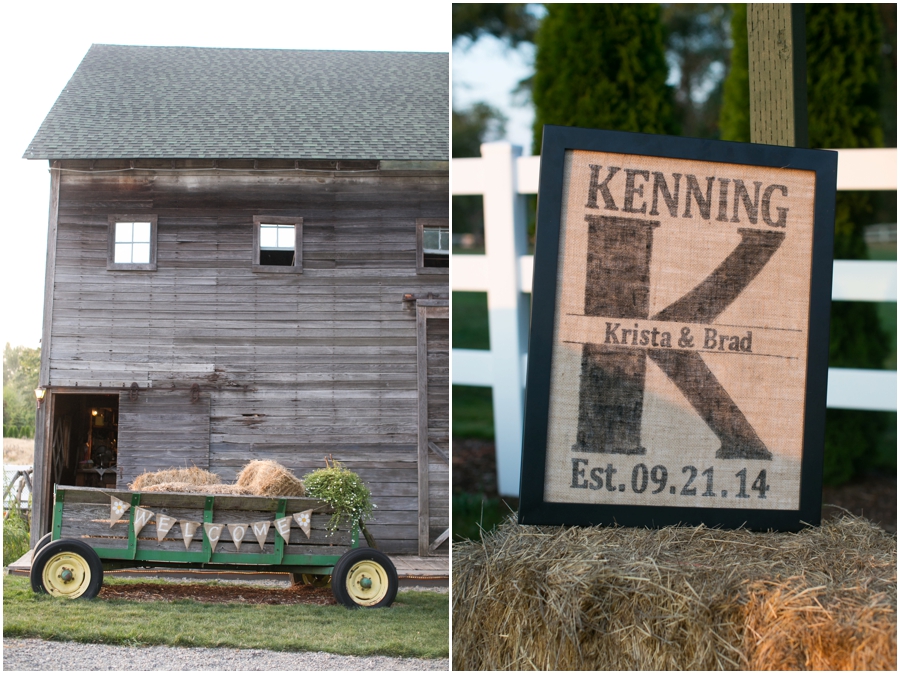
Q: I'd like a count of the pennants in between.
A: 7